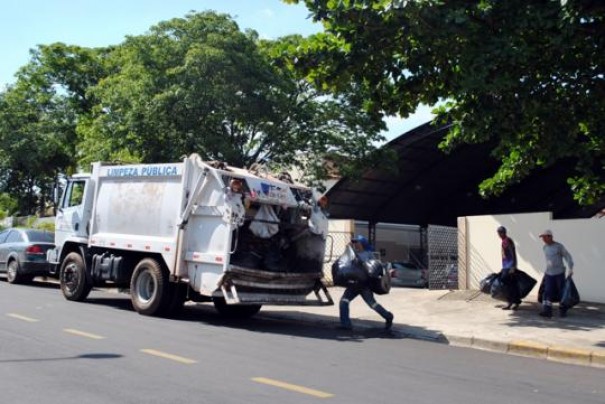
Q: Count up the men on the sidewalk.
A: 2